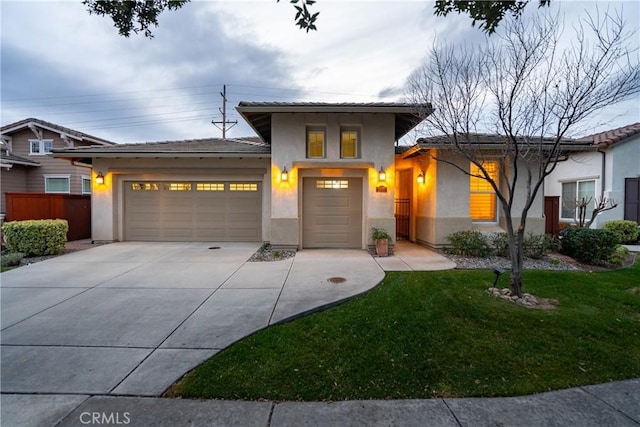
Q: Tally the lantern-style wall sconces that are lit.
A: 4